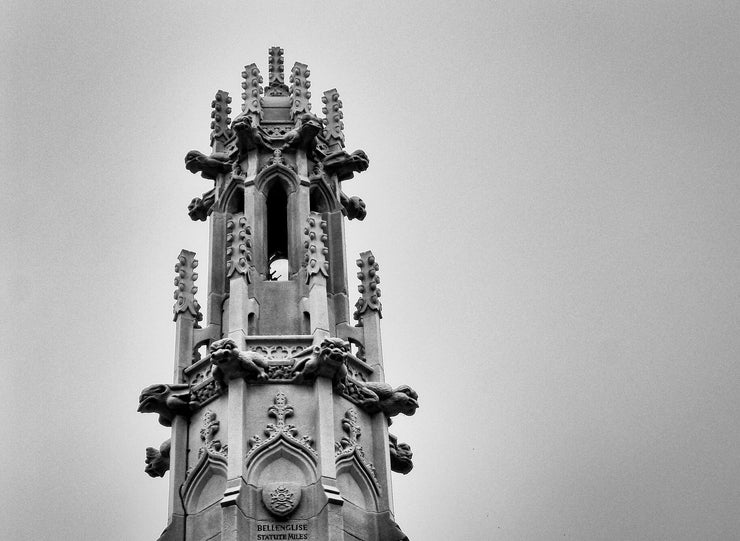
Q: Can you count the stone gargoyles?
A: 12